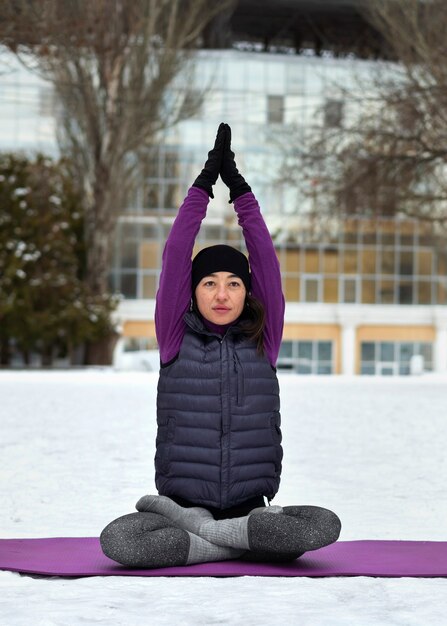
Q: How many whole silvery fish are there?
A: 0